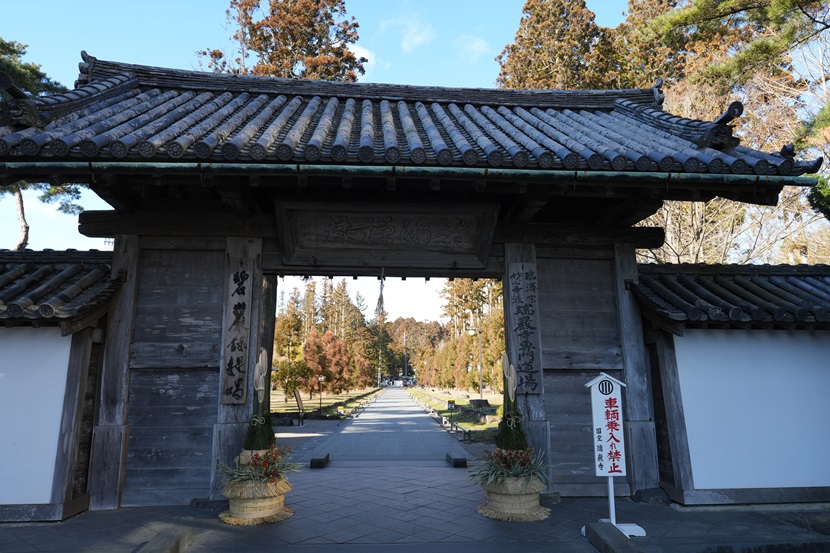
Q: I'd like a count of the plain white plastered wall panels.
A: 2